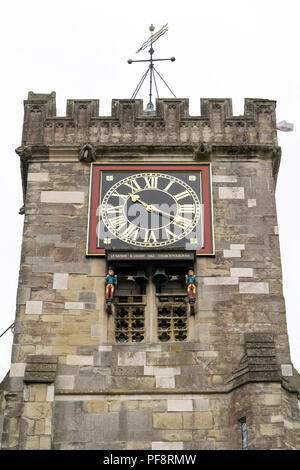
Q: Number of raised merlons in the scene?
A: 6